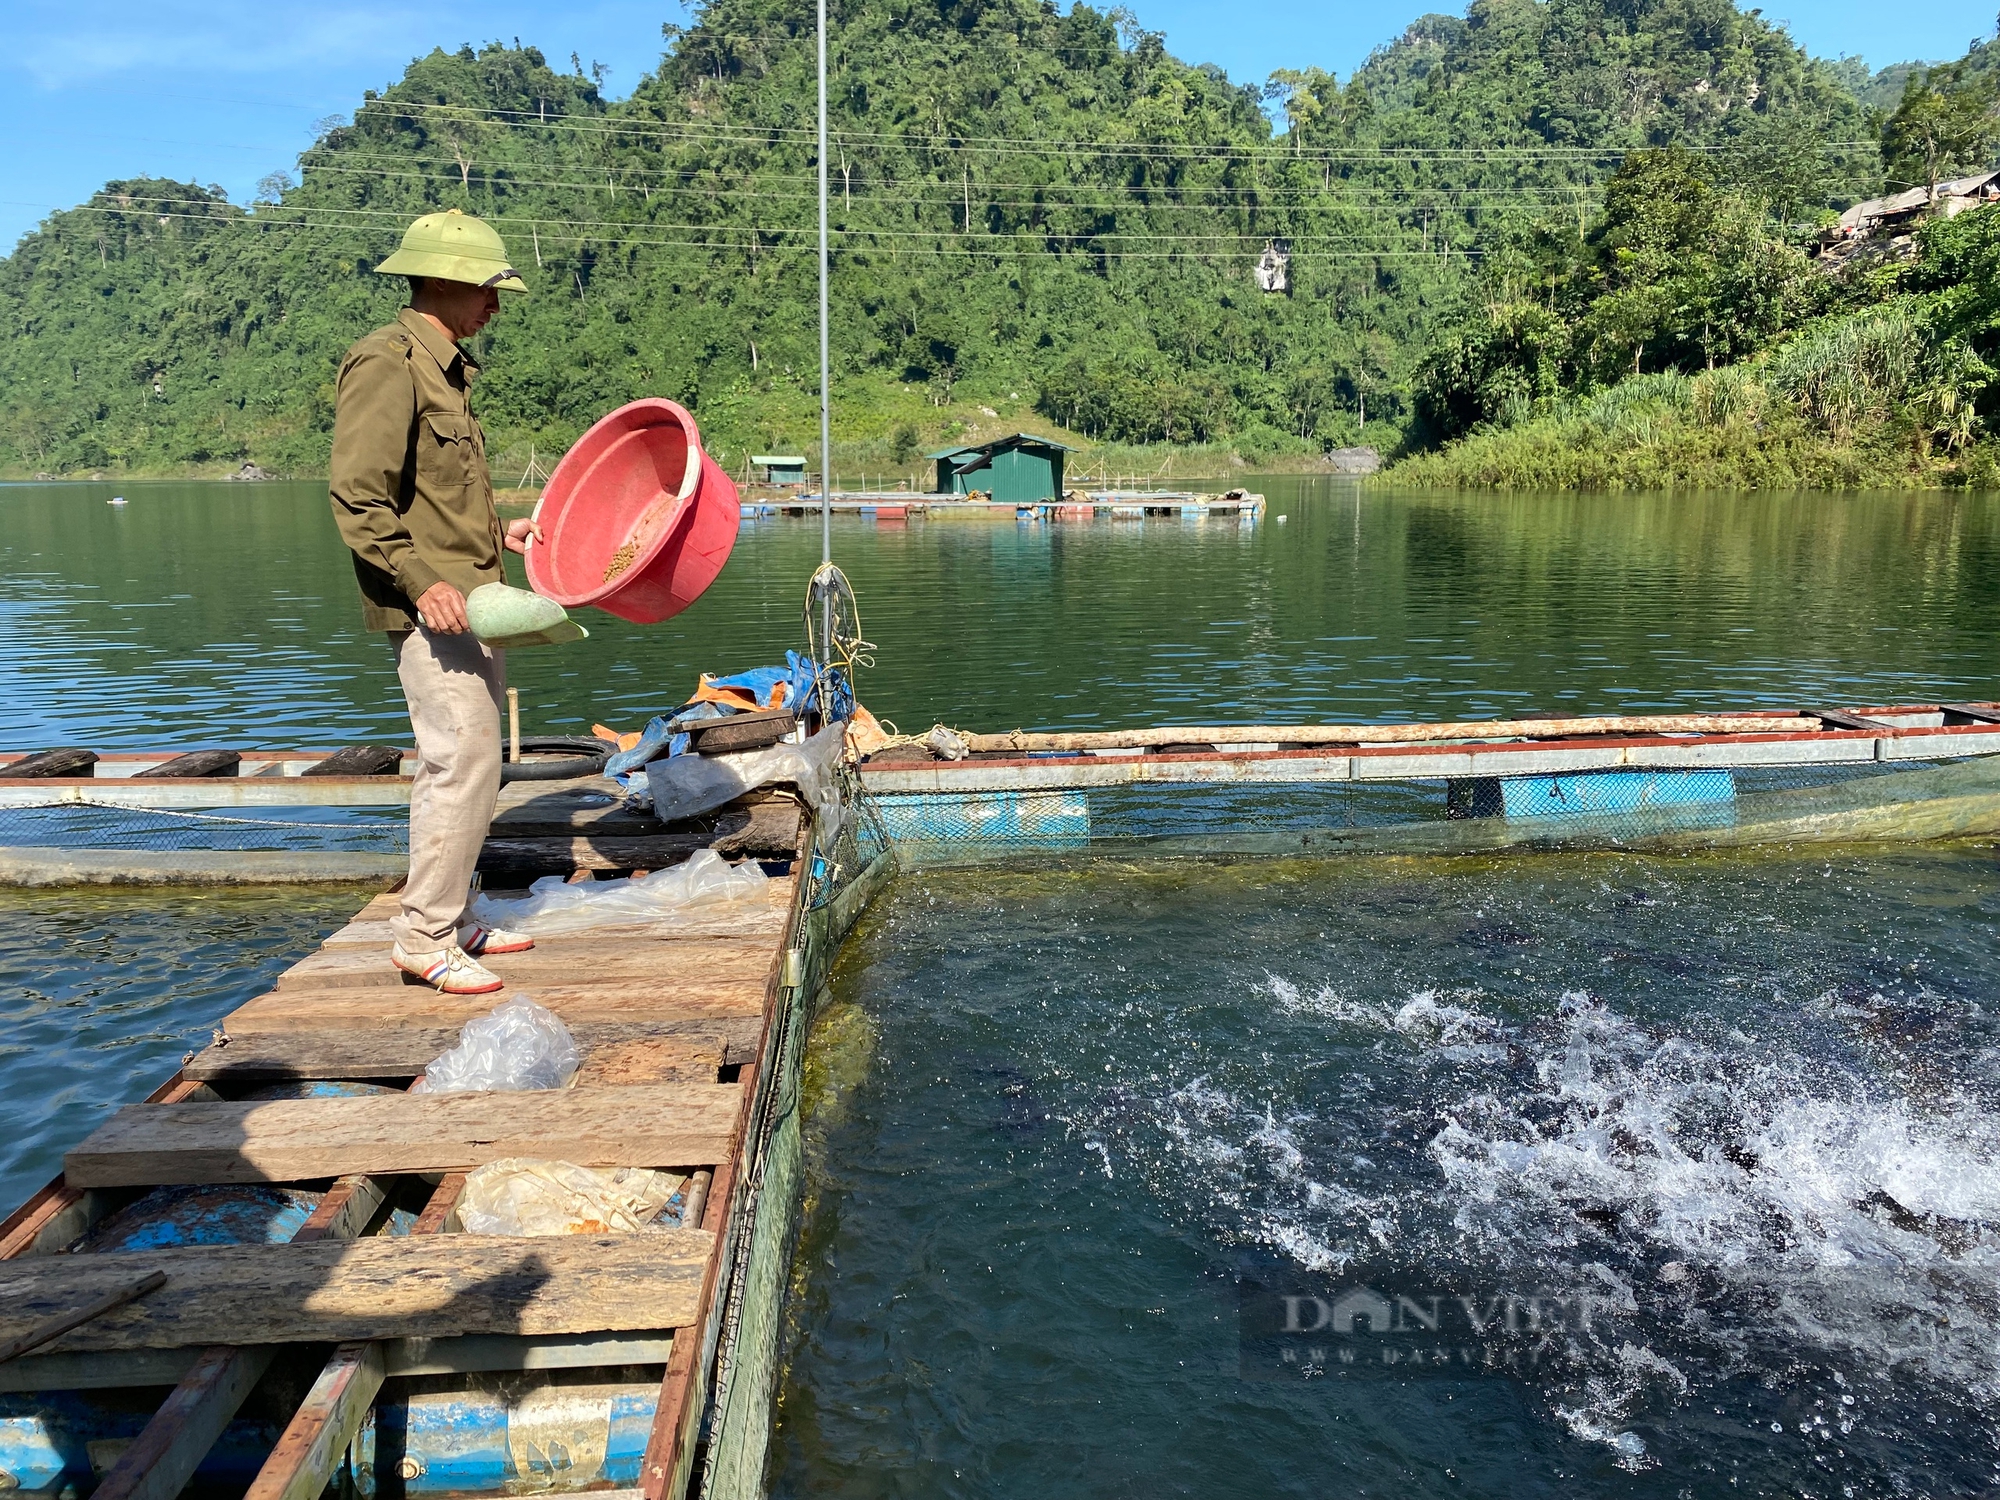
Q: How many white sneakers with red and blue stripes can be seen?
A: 2